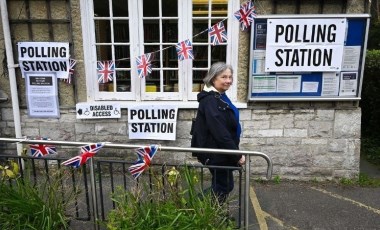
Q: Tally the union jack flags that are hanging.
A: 9